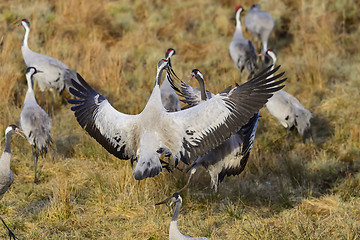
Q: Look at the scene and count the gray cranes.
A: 10